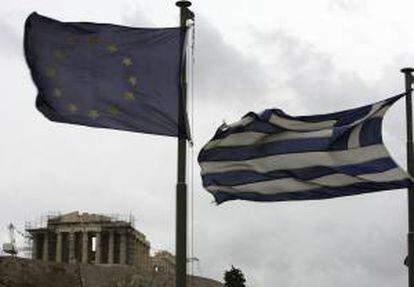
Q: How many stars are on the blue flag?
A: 12